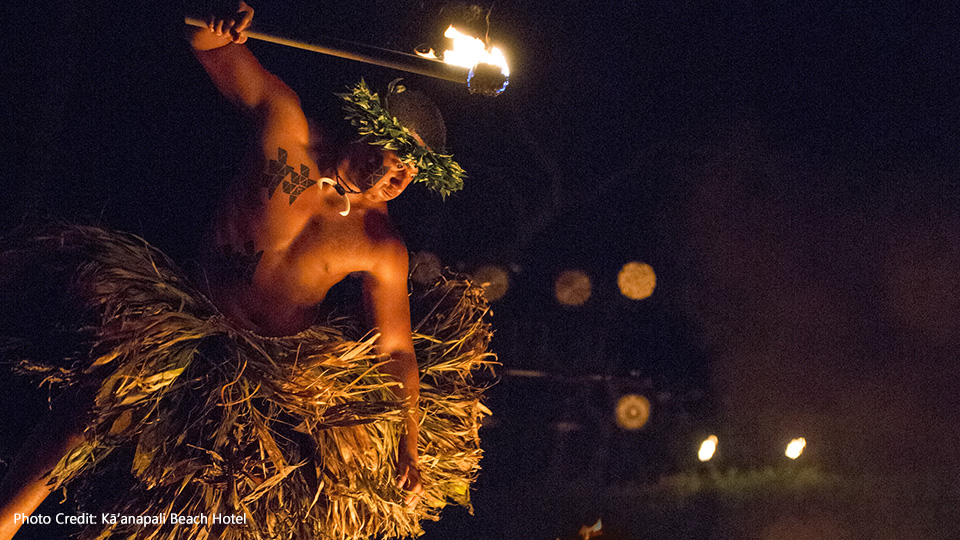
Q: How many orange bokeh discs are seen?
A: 5